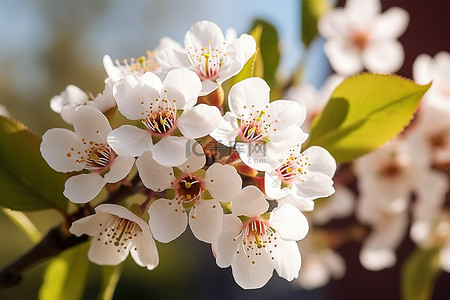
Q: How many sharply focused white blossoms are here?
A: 8